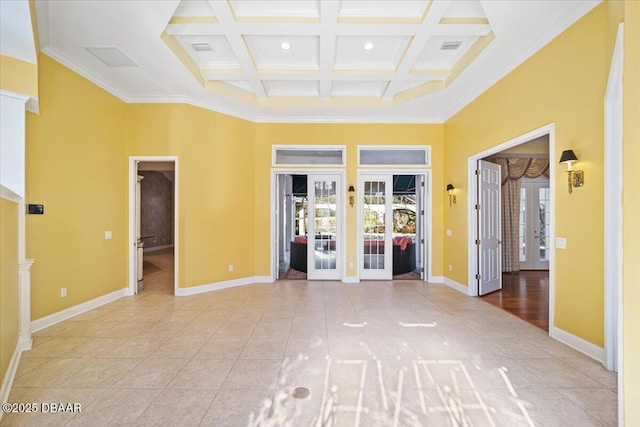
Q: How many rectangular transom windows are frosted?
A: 2